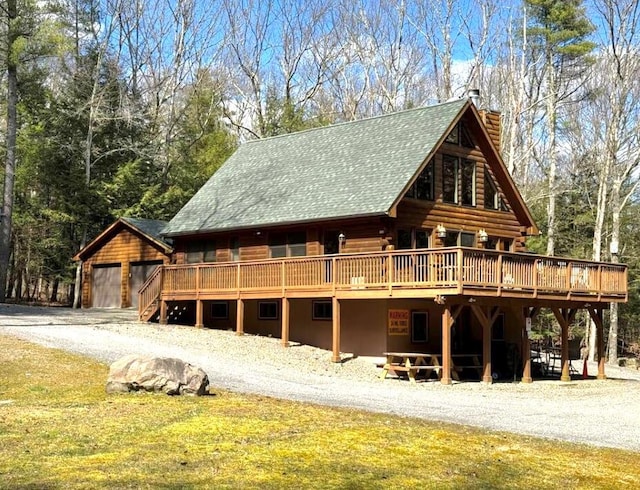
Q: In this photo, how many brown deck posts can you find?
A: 10